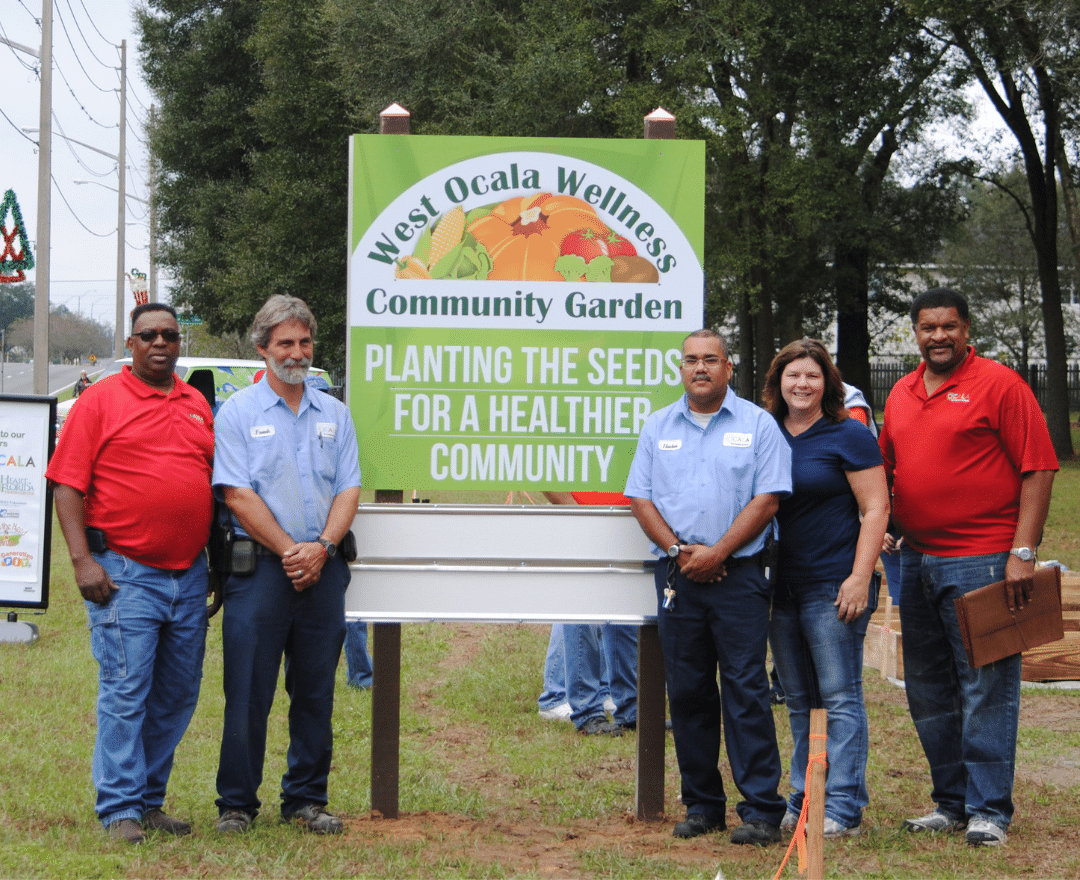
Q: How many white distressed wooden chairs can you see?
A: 0